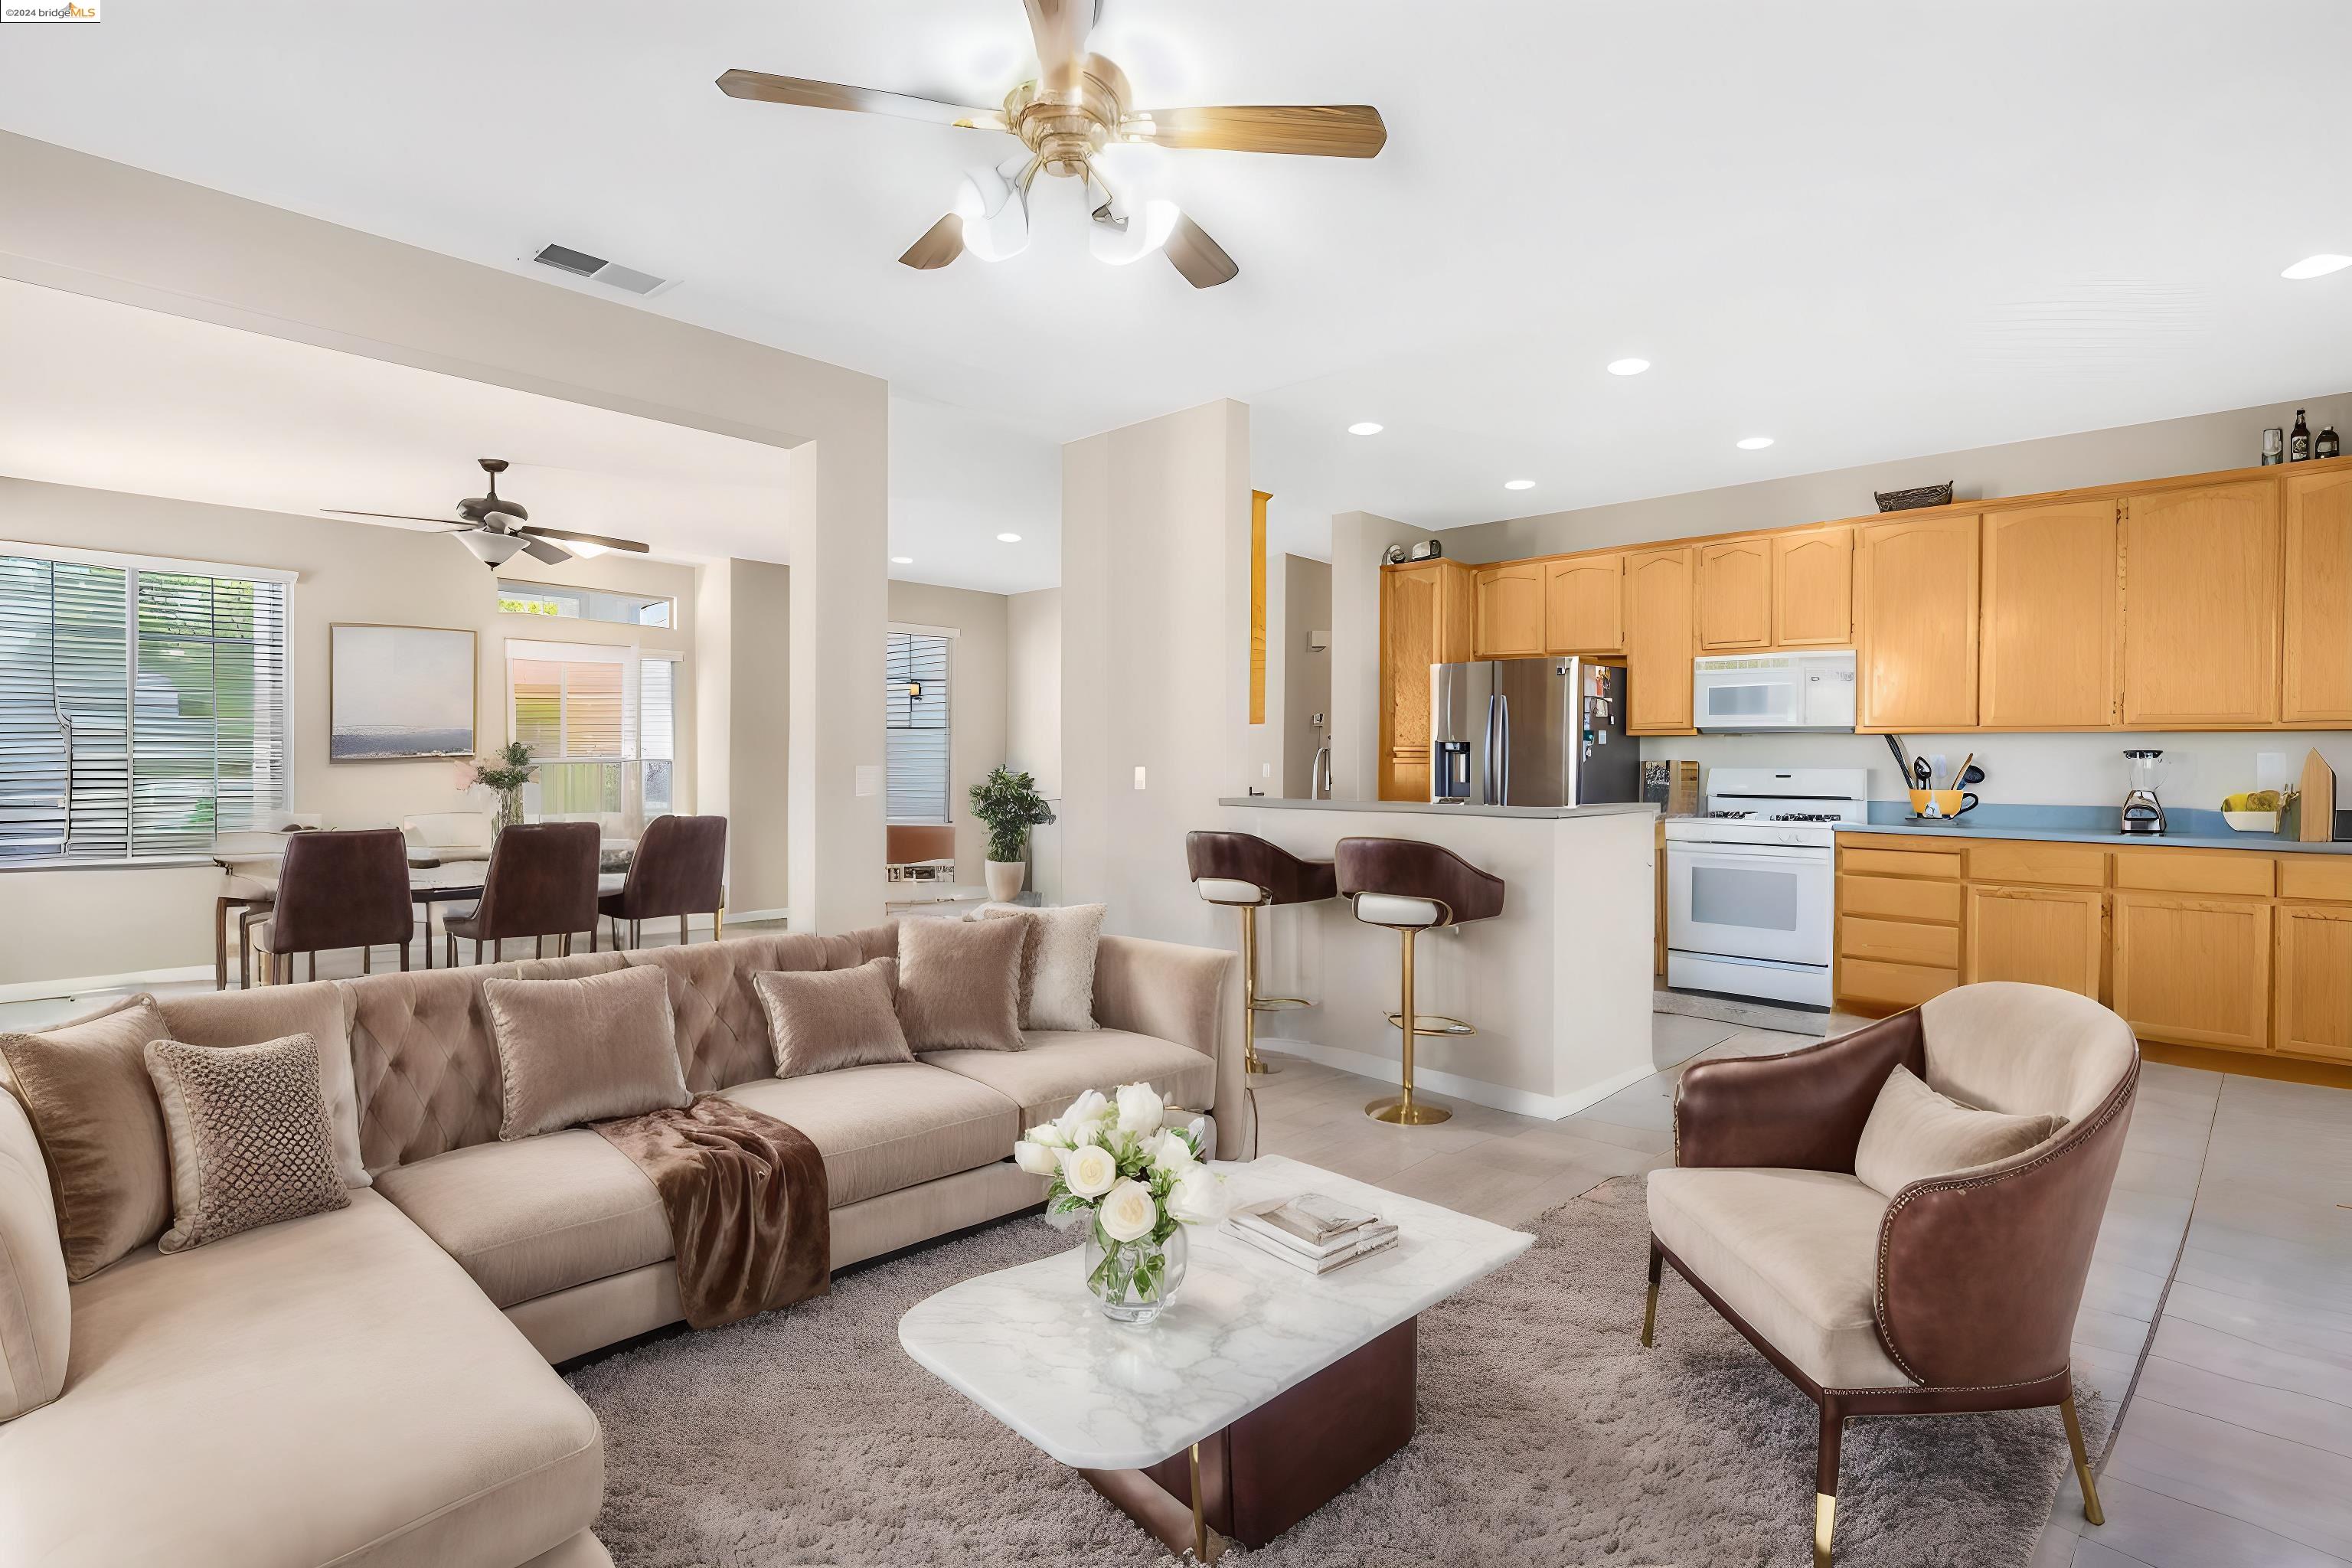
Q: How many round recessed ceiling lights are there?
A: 7